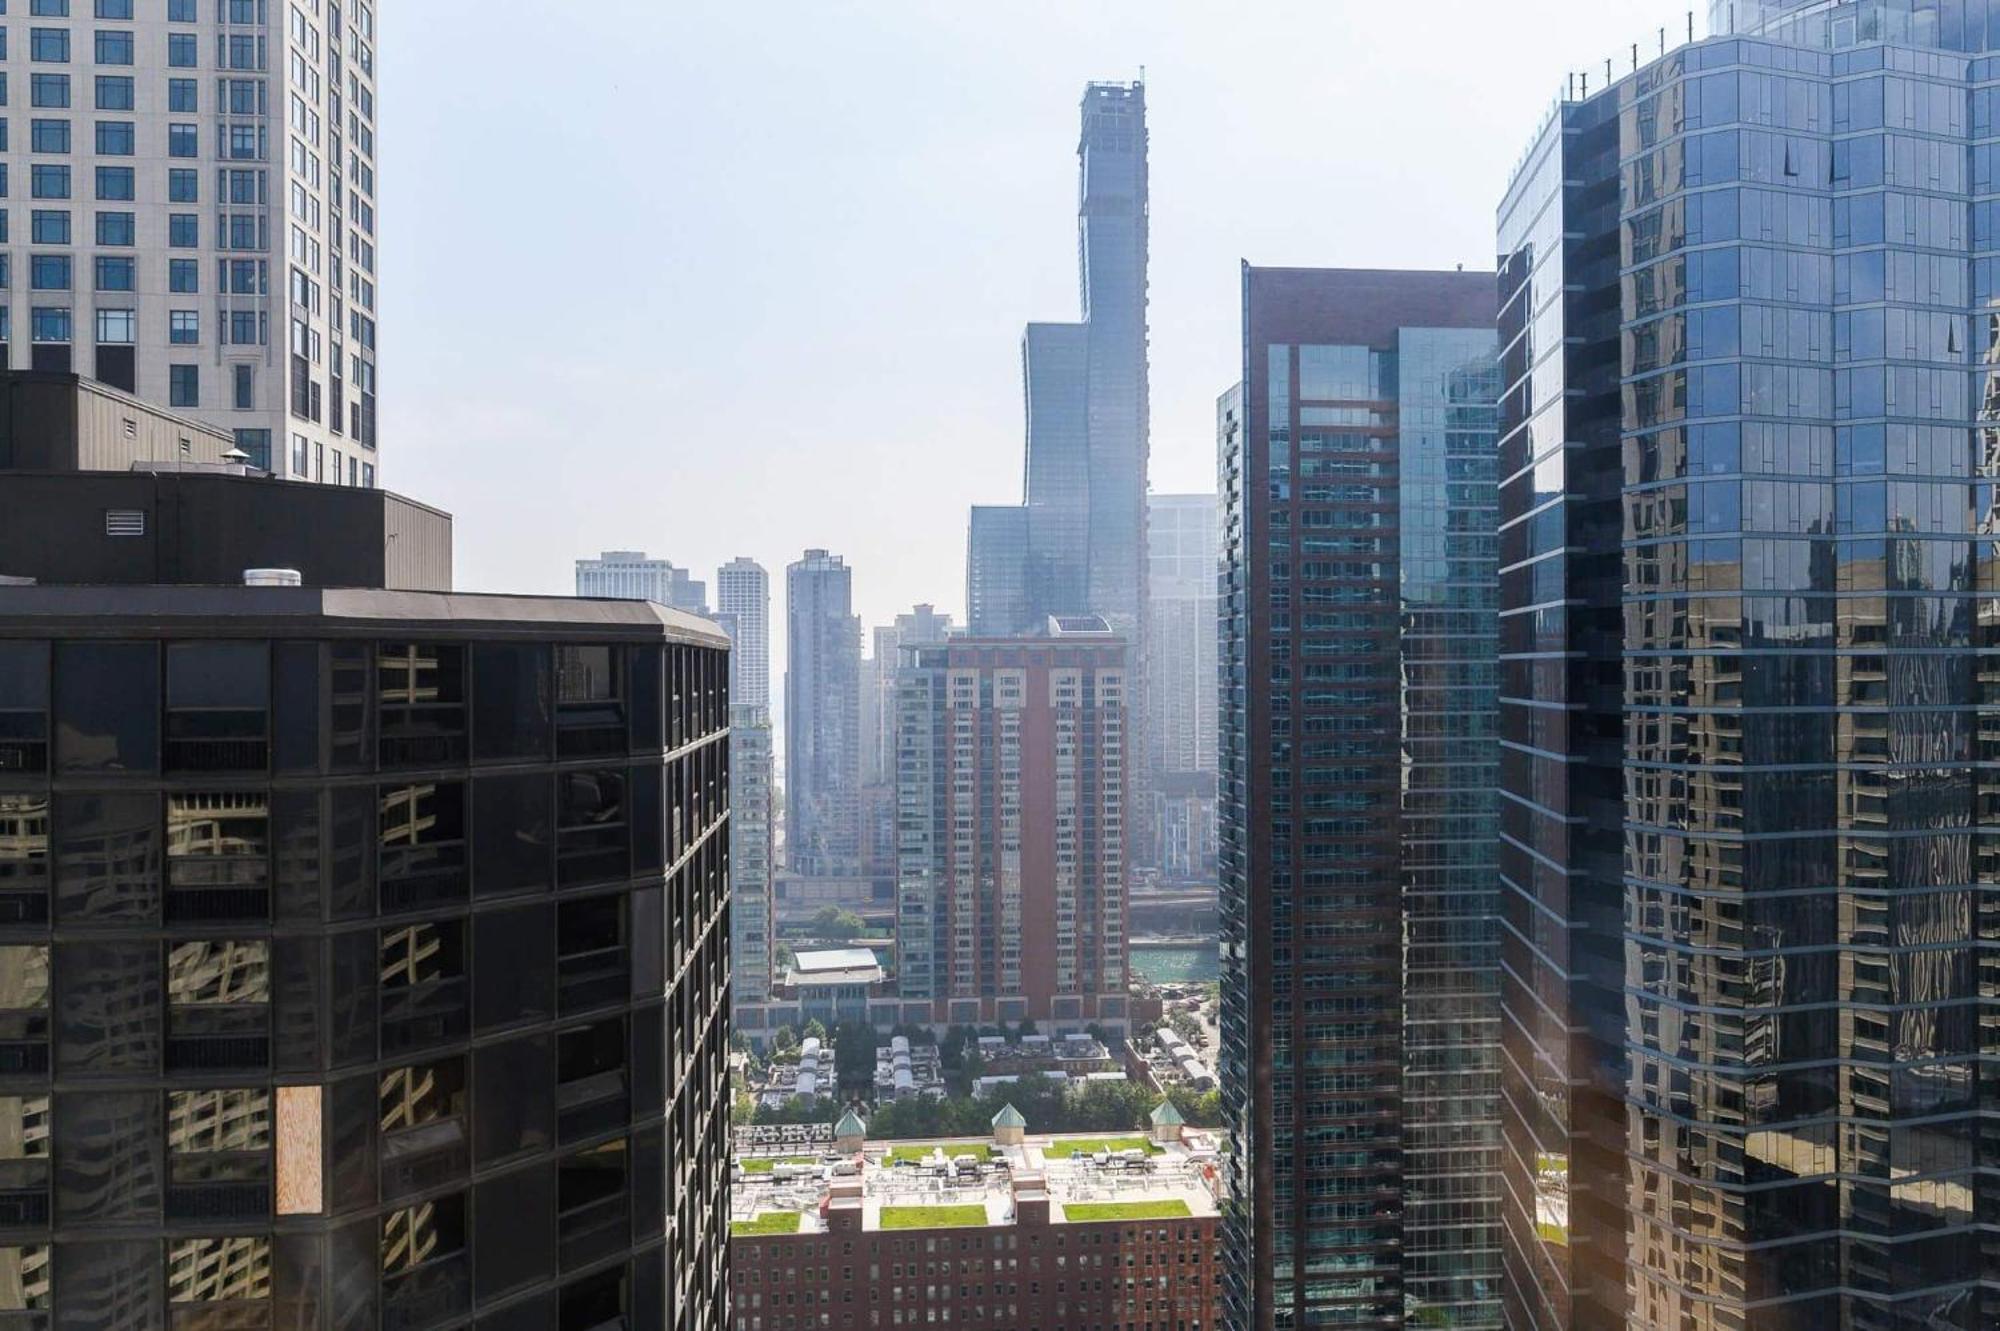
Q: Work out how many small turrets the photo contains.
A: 3